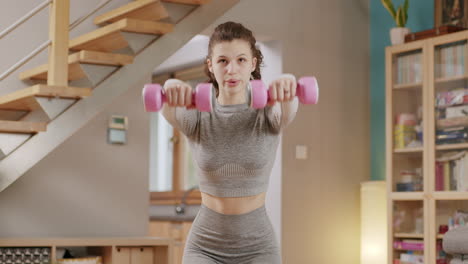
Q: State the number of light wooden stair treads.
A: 5